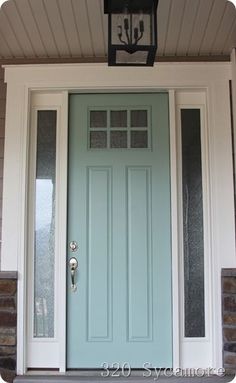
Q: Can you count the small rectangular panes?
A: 6